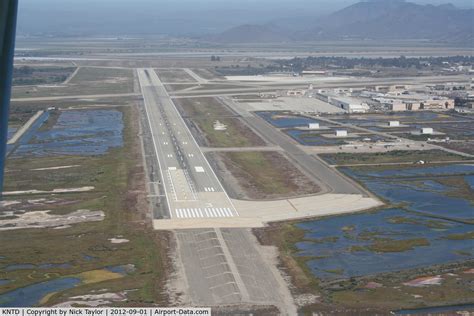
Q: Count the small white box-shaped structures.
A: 4